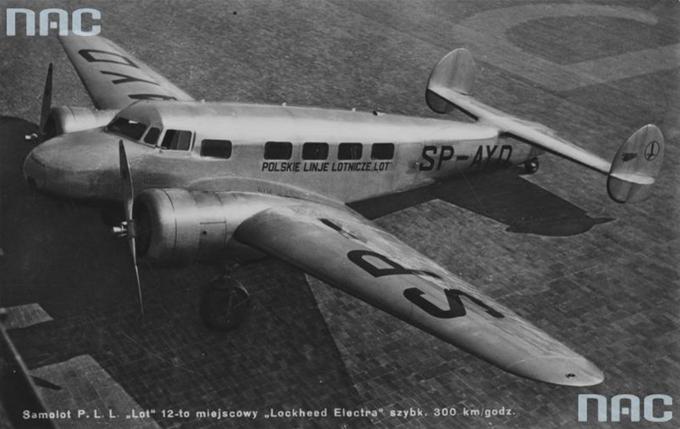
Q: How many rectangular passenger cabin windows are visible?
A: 5